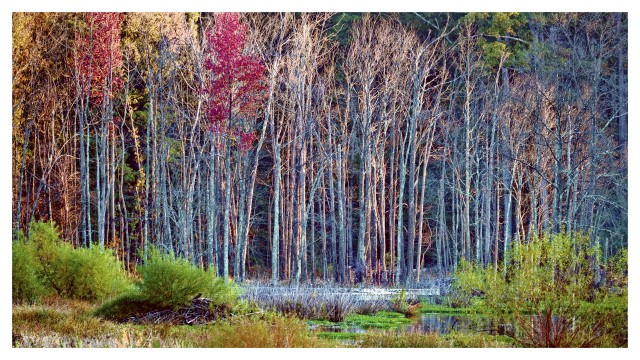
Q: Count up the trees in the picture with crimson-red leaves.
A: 2